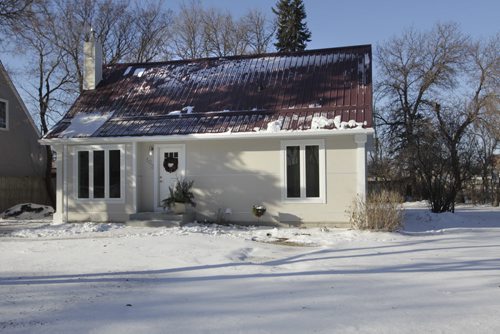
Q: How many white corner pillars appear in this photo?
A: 2